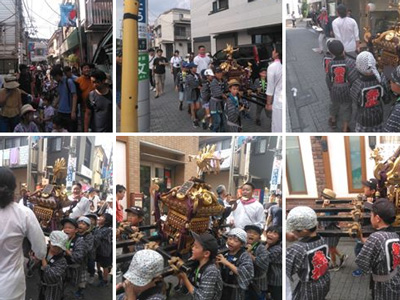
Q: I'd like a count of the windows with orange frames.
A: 2